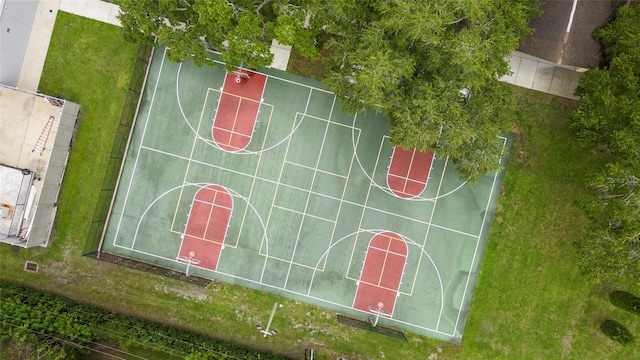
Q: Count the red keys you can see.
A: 4